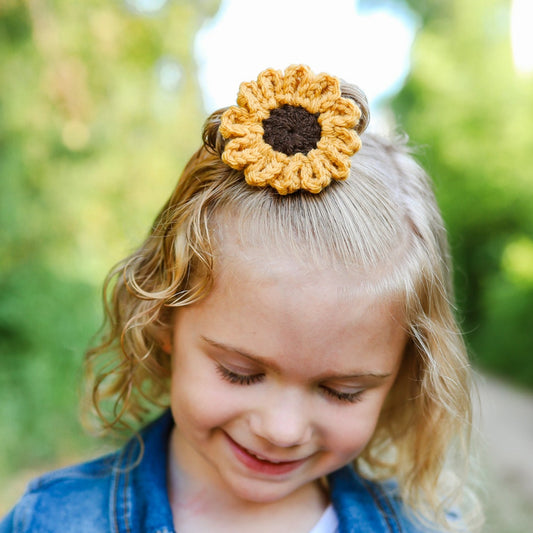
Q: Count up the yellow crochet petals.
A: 12